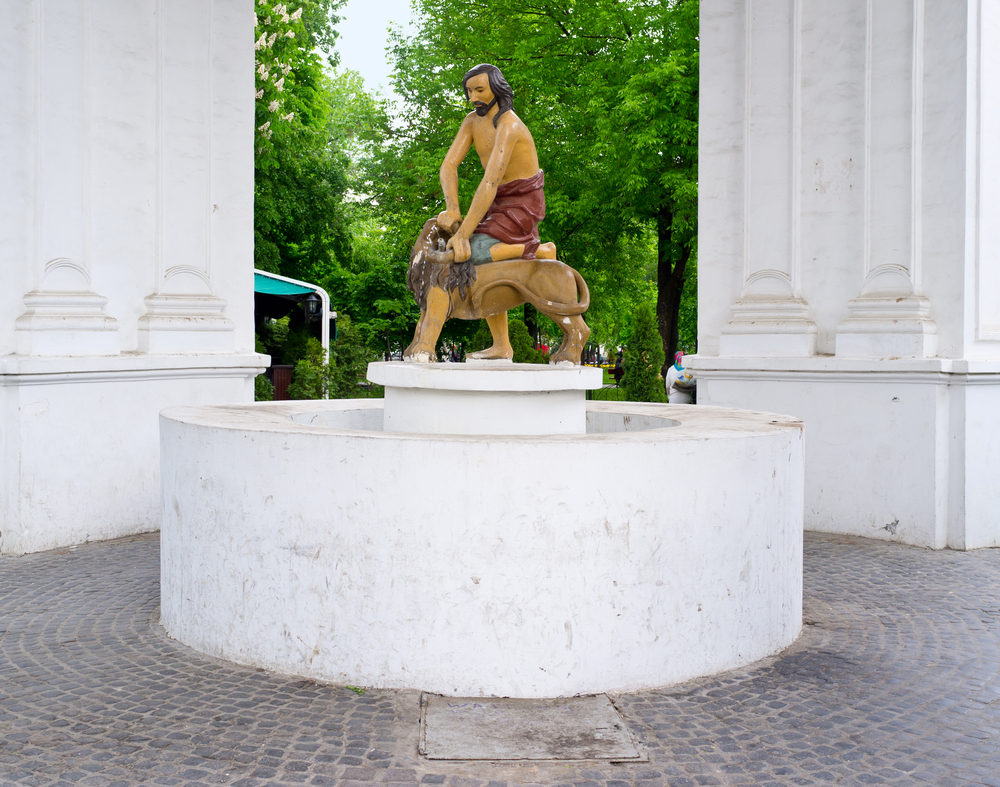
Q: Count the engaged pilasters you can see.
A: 4